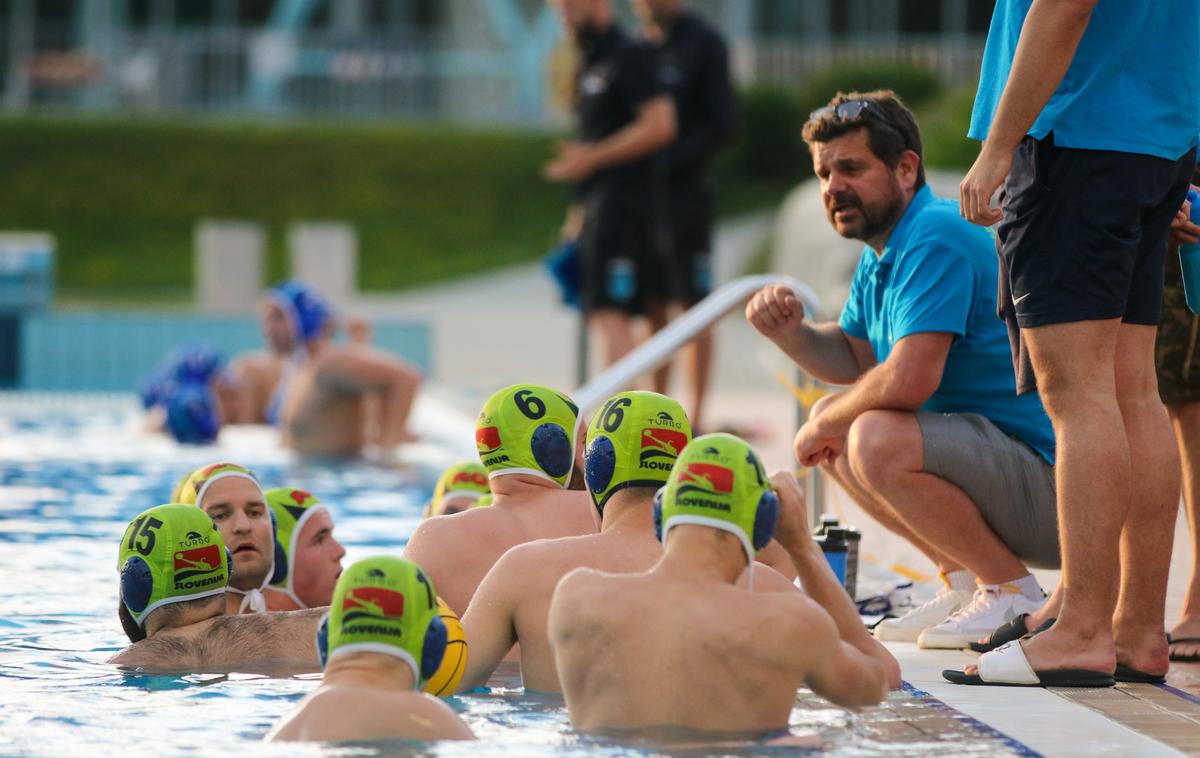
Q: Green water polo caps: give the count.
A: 8